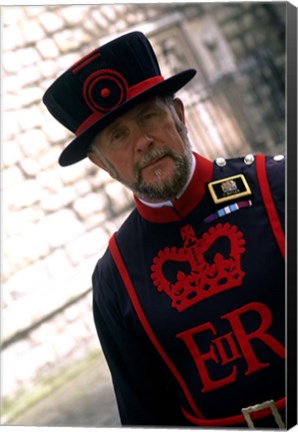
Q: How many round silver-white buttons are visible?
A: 3